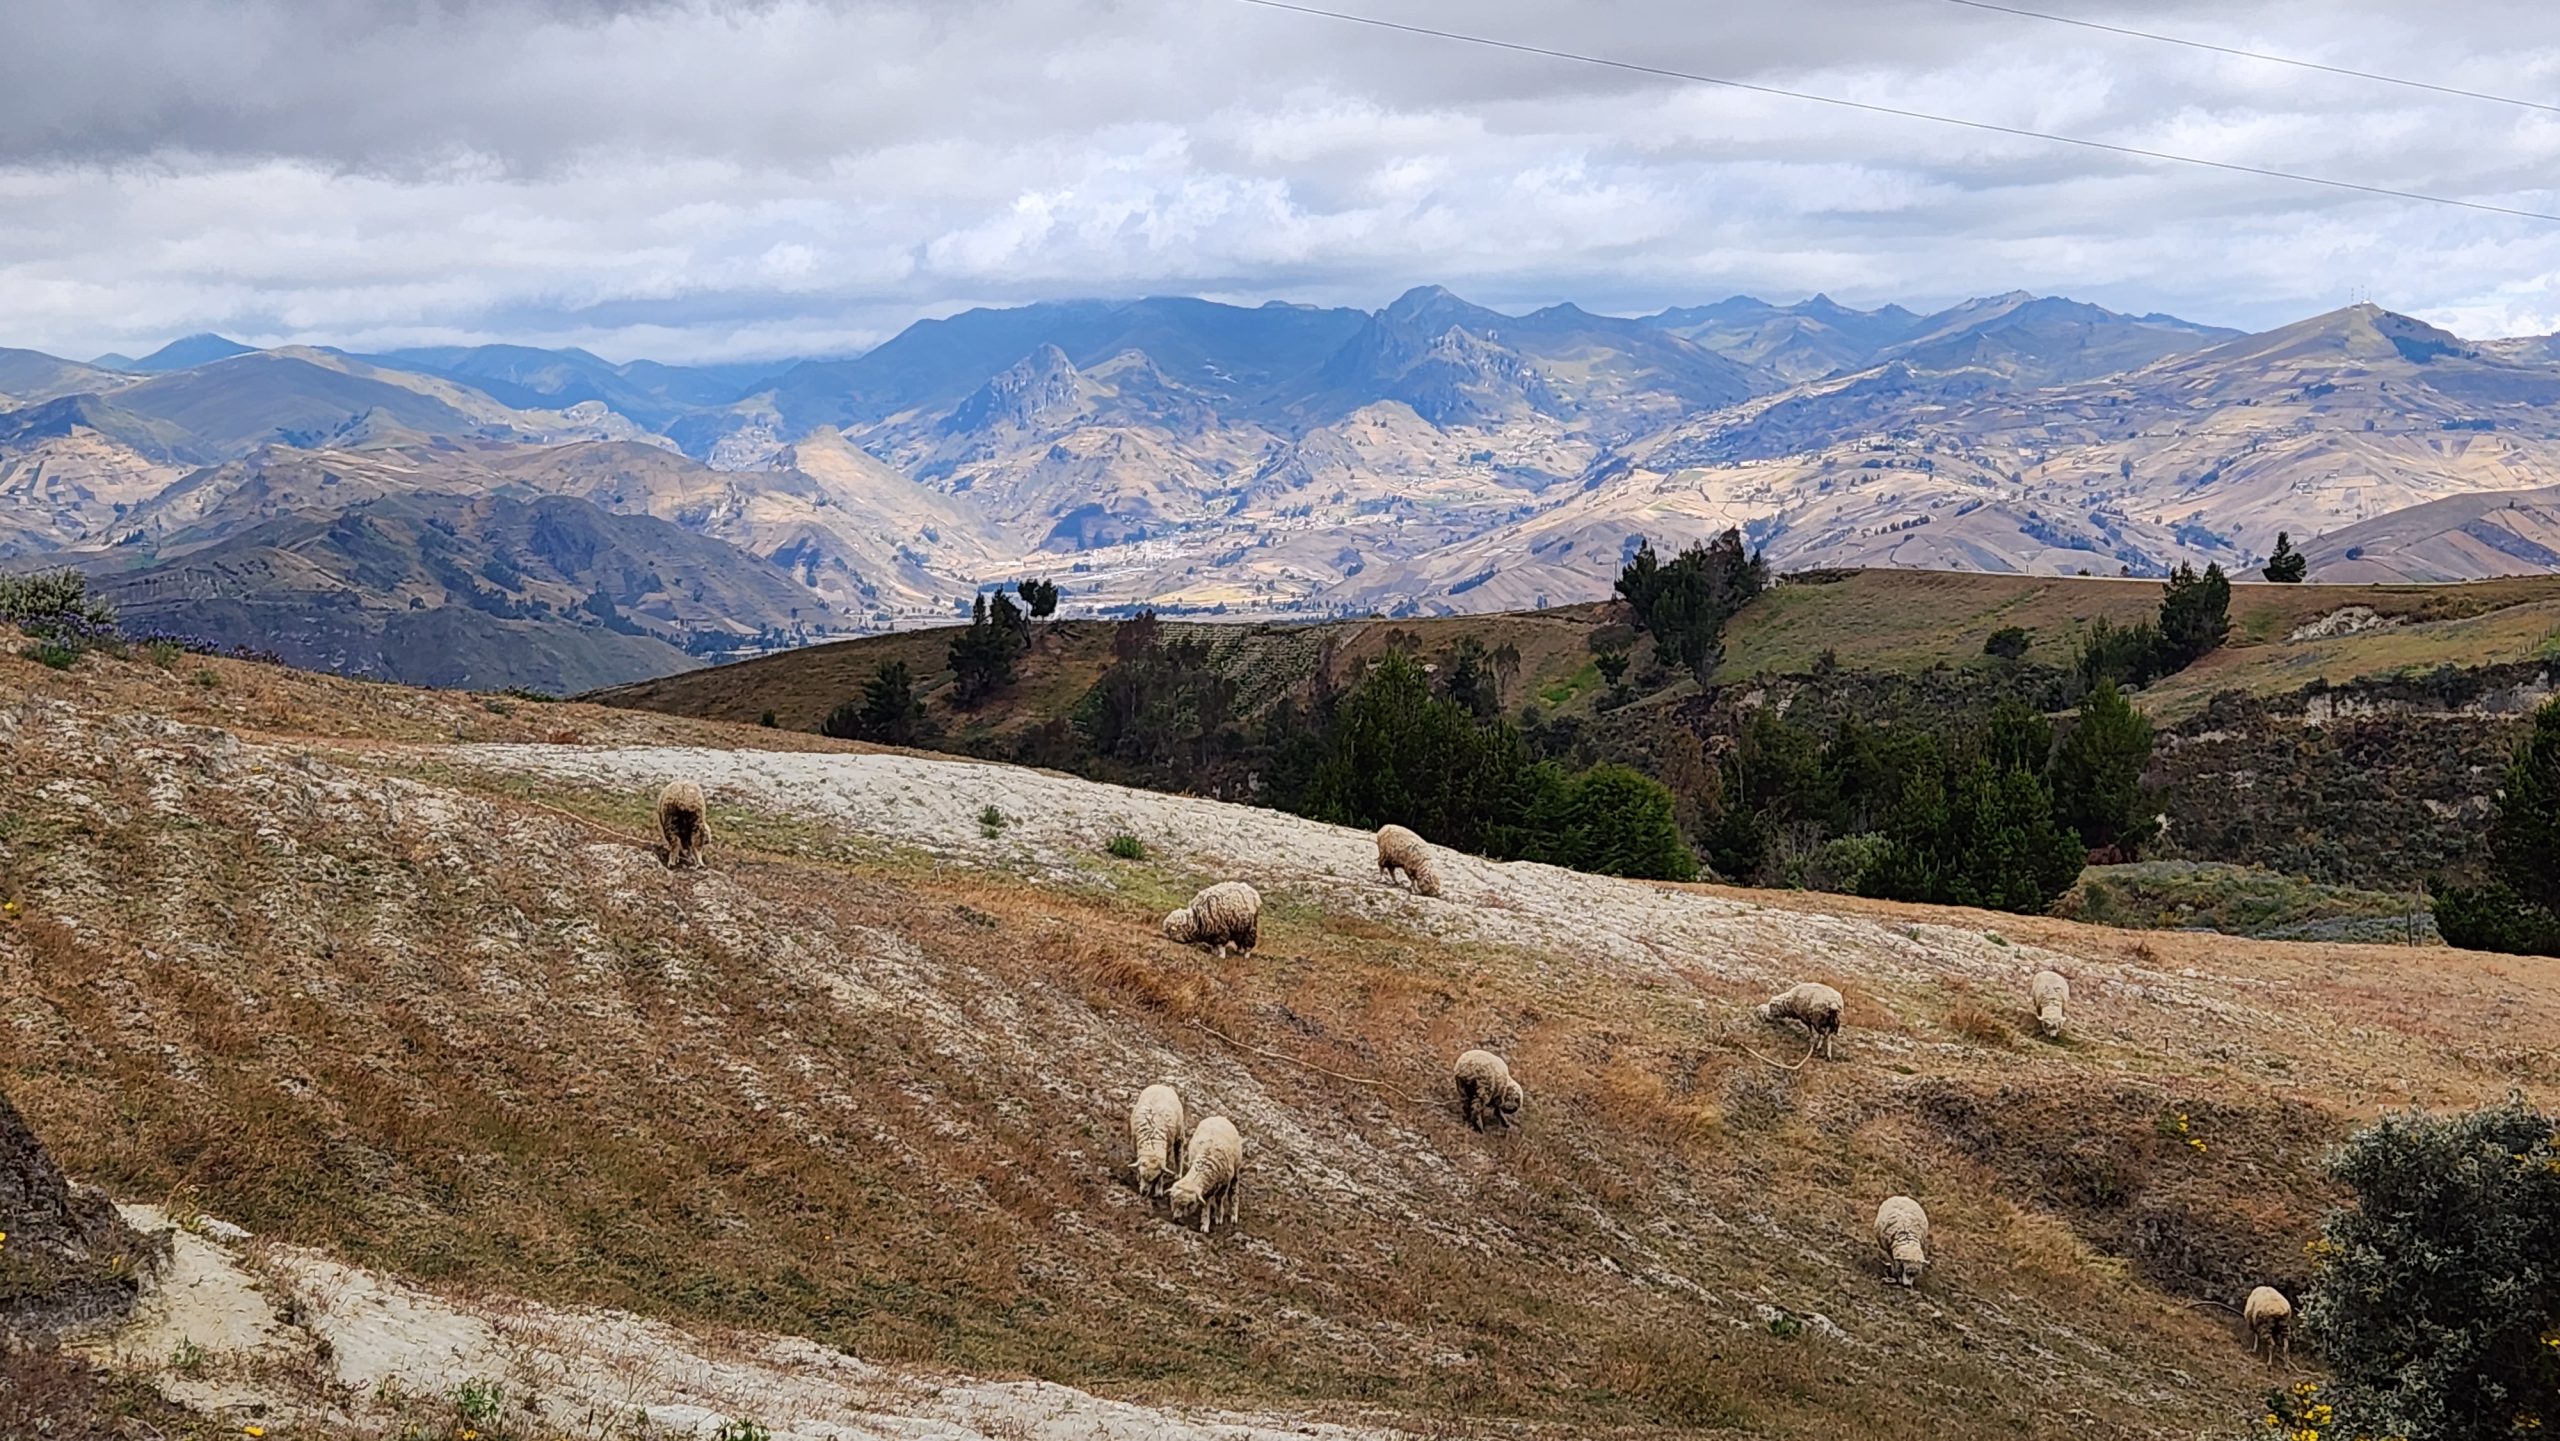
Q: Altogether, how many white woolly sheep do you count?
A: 10